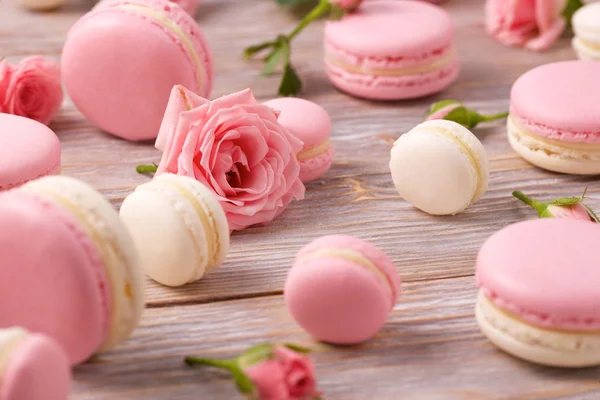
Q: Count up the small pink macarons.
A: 2